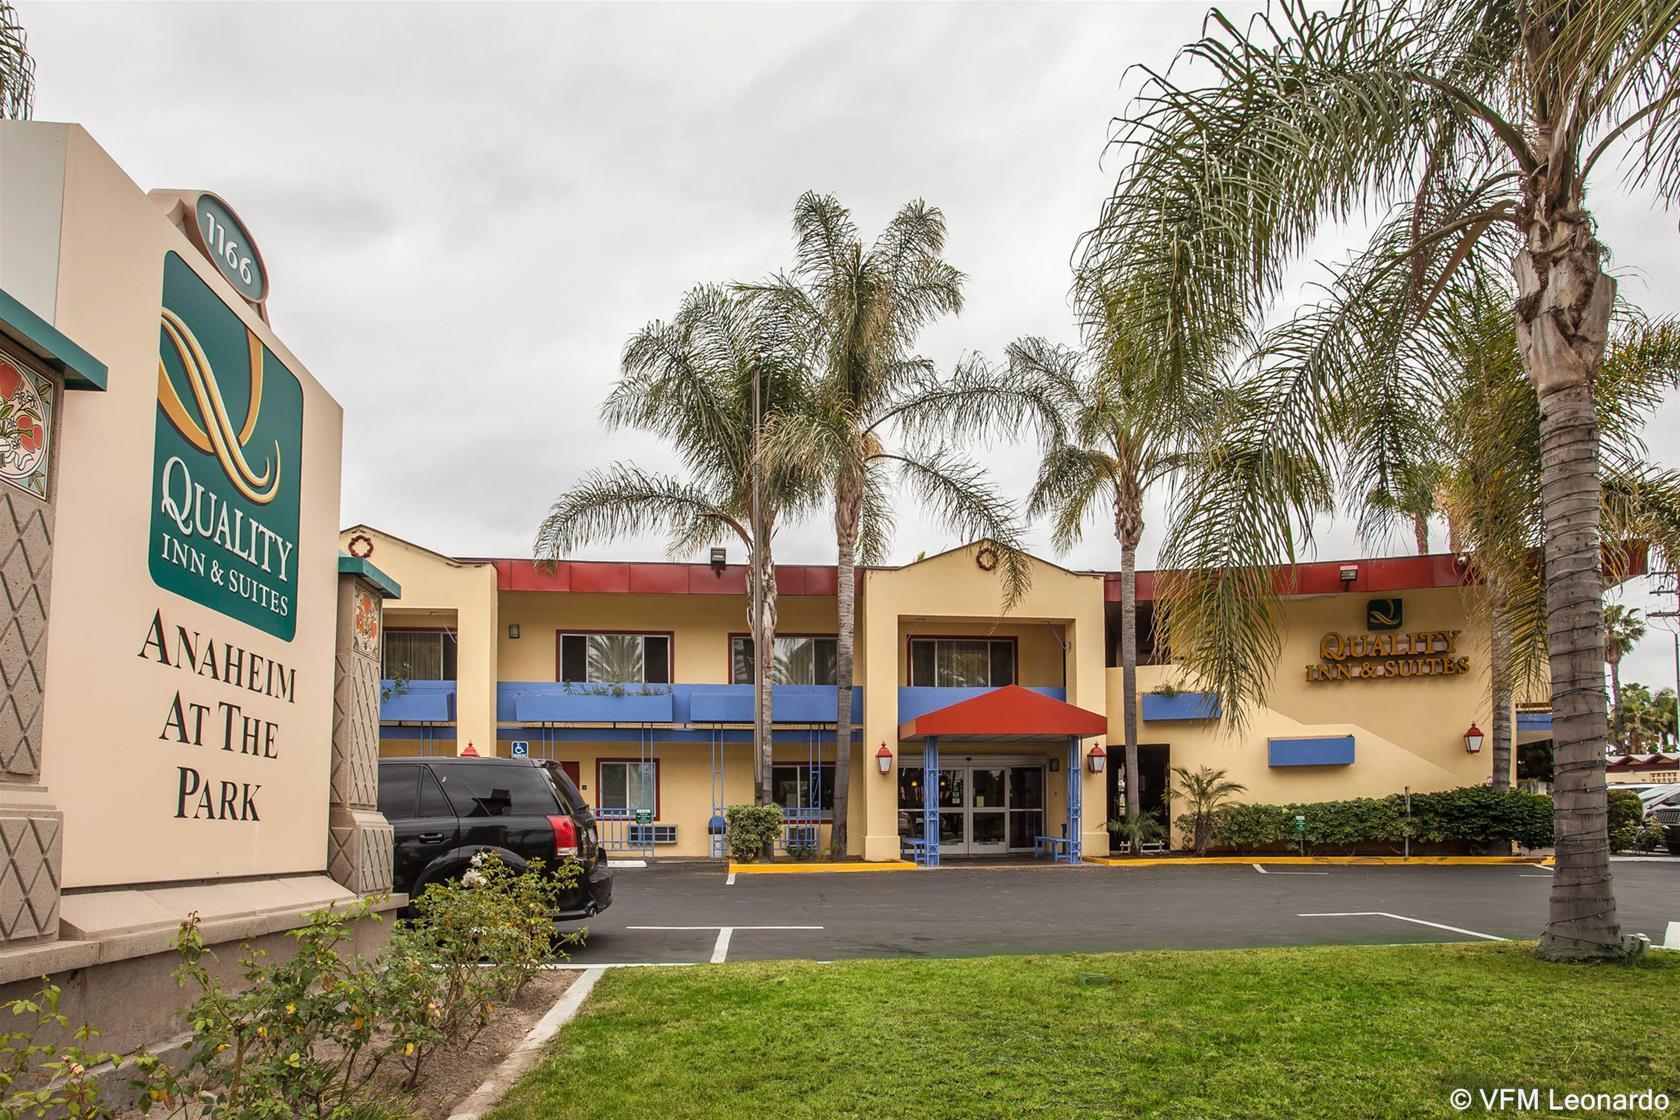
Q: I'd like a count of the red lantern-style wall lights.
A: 4